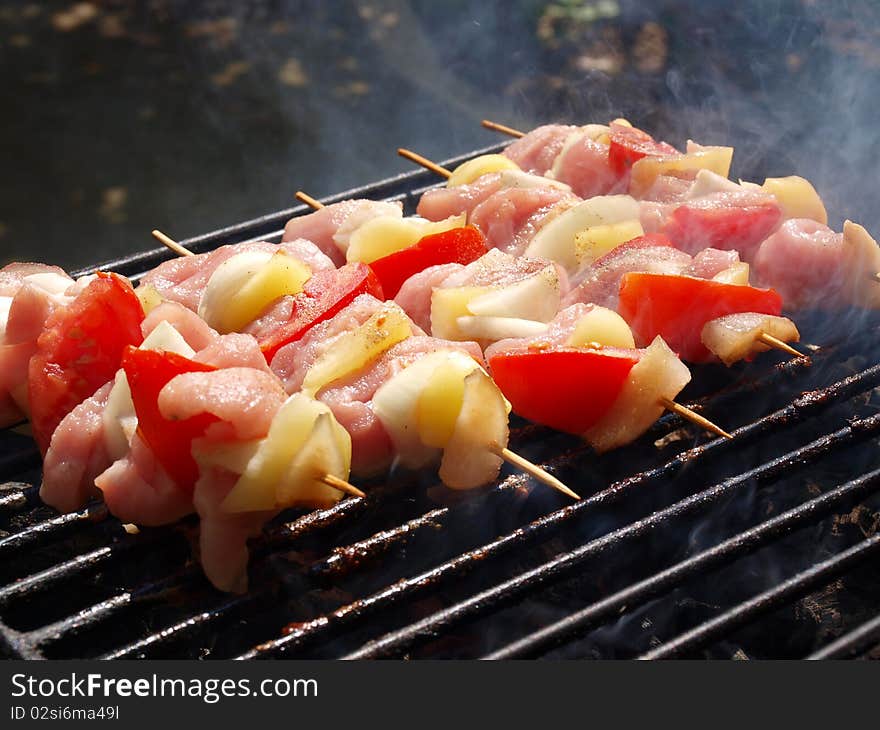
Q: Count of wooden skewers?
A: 5